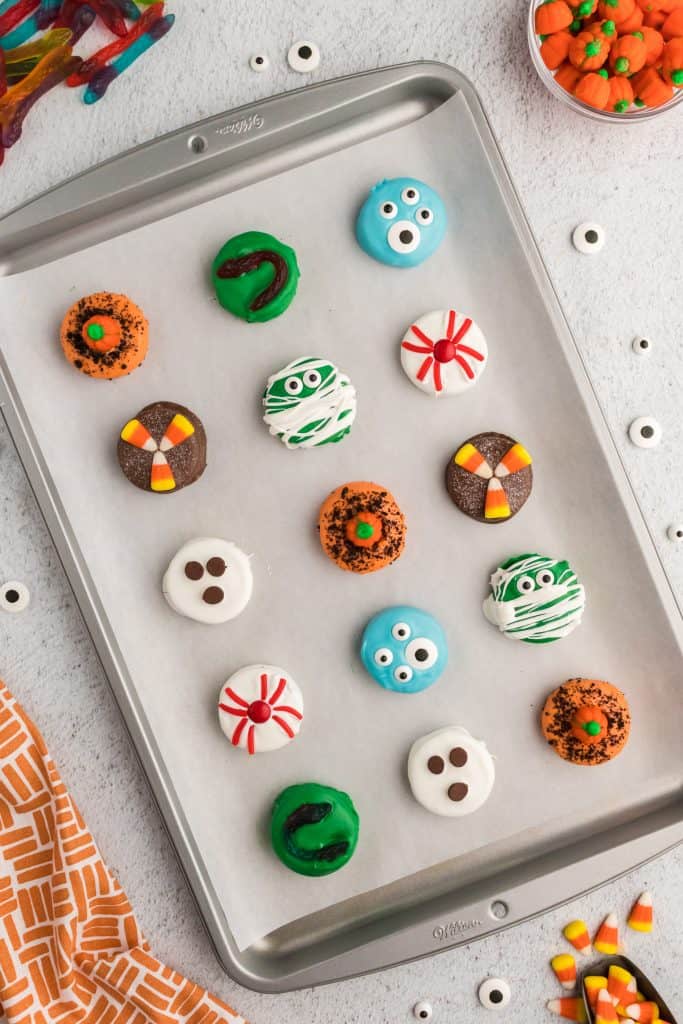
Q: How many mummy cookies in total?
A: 2